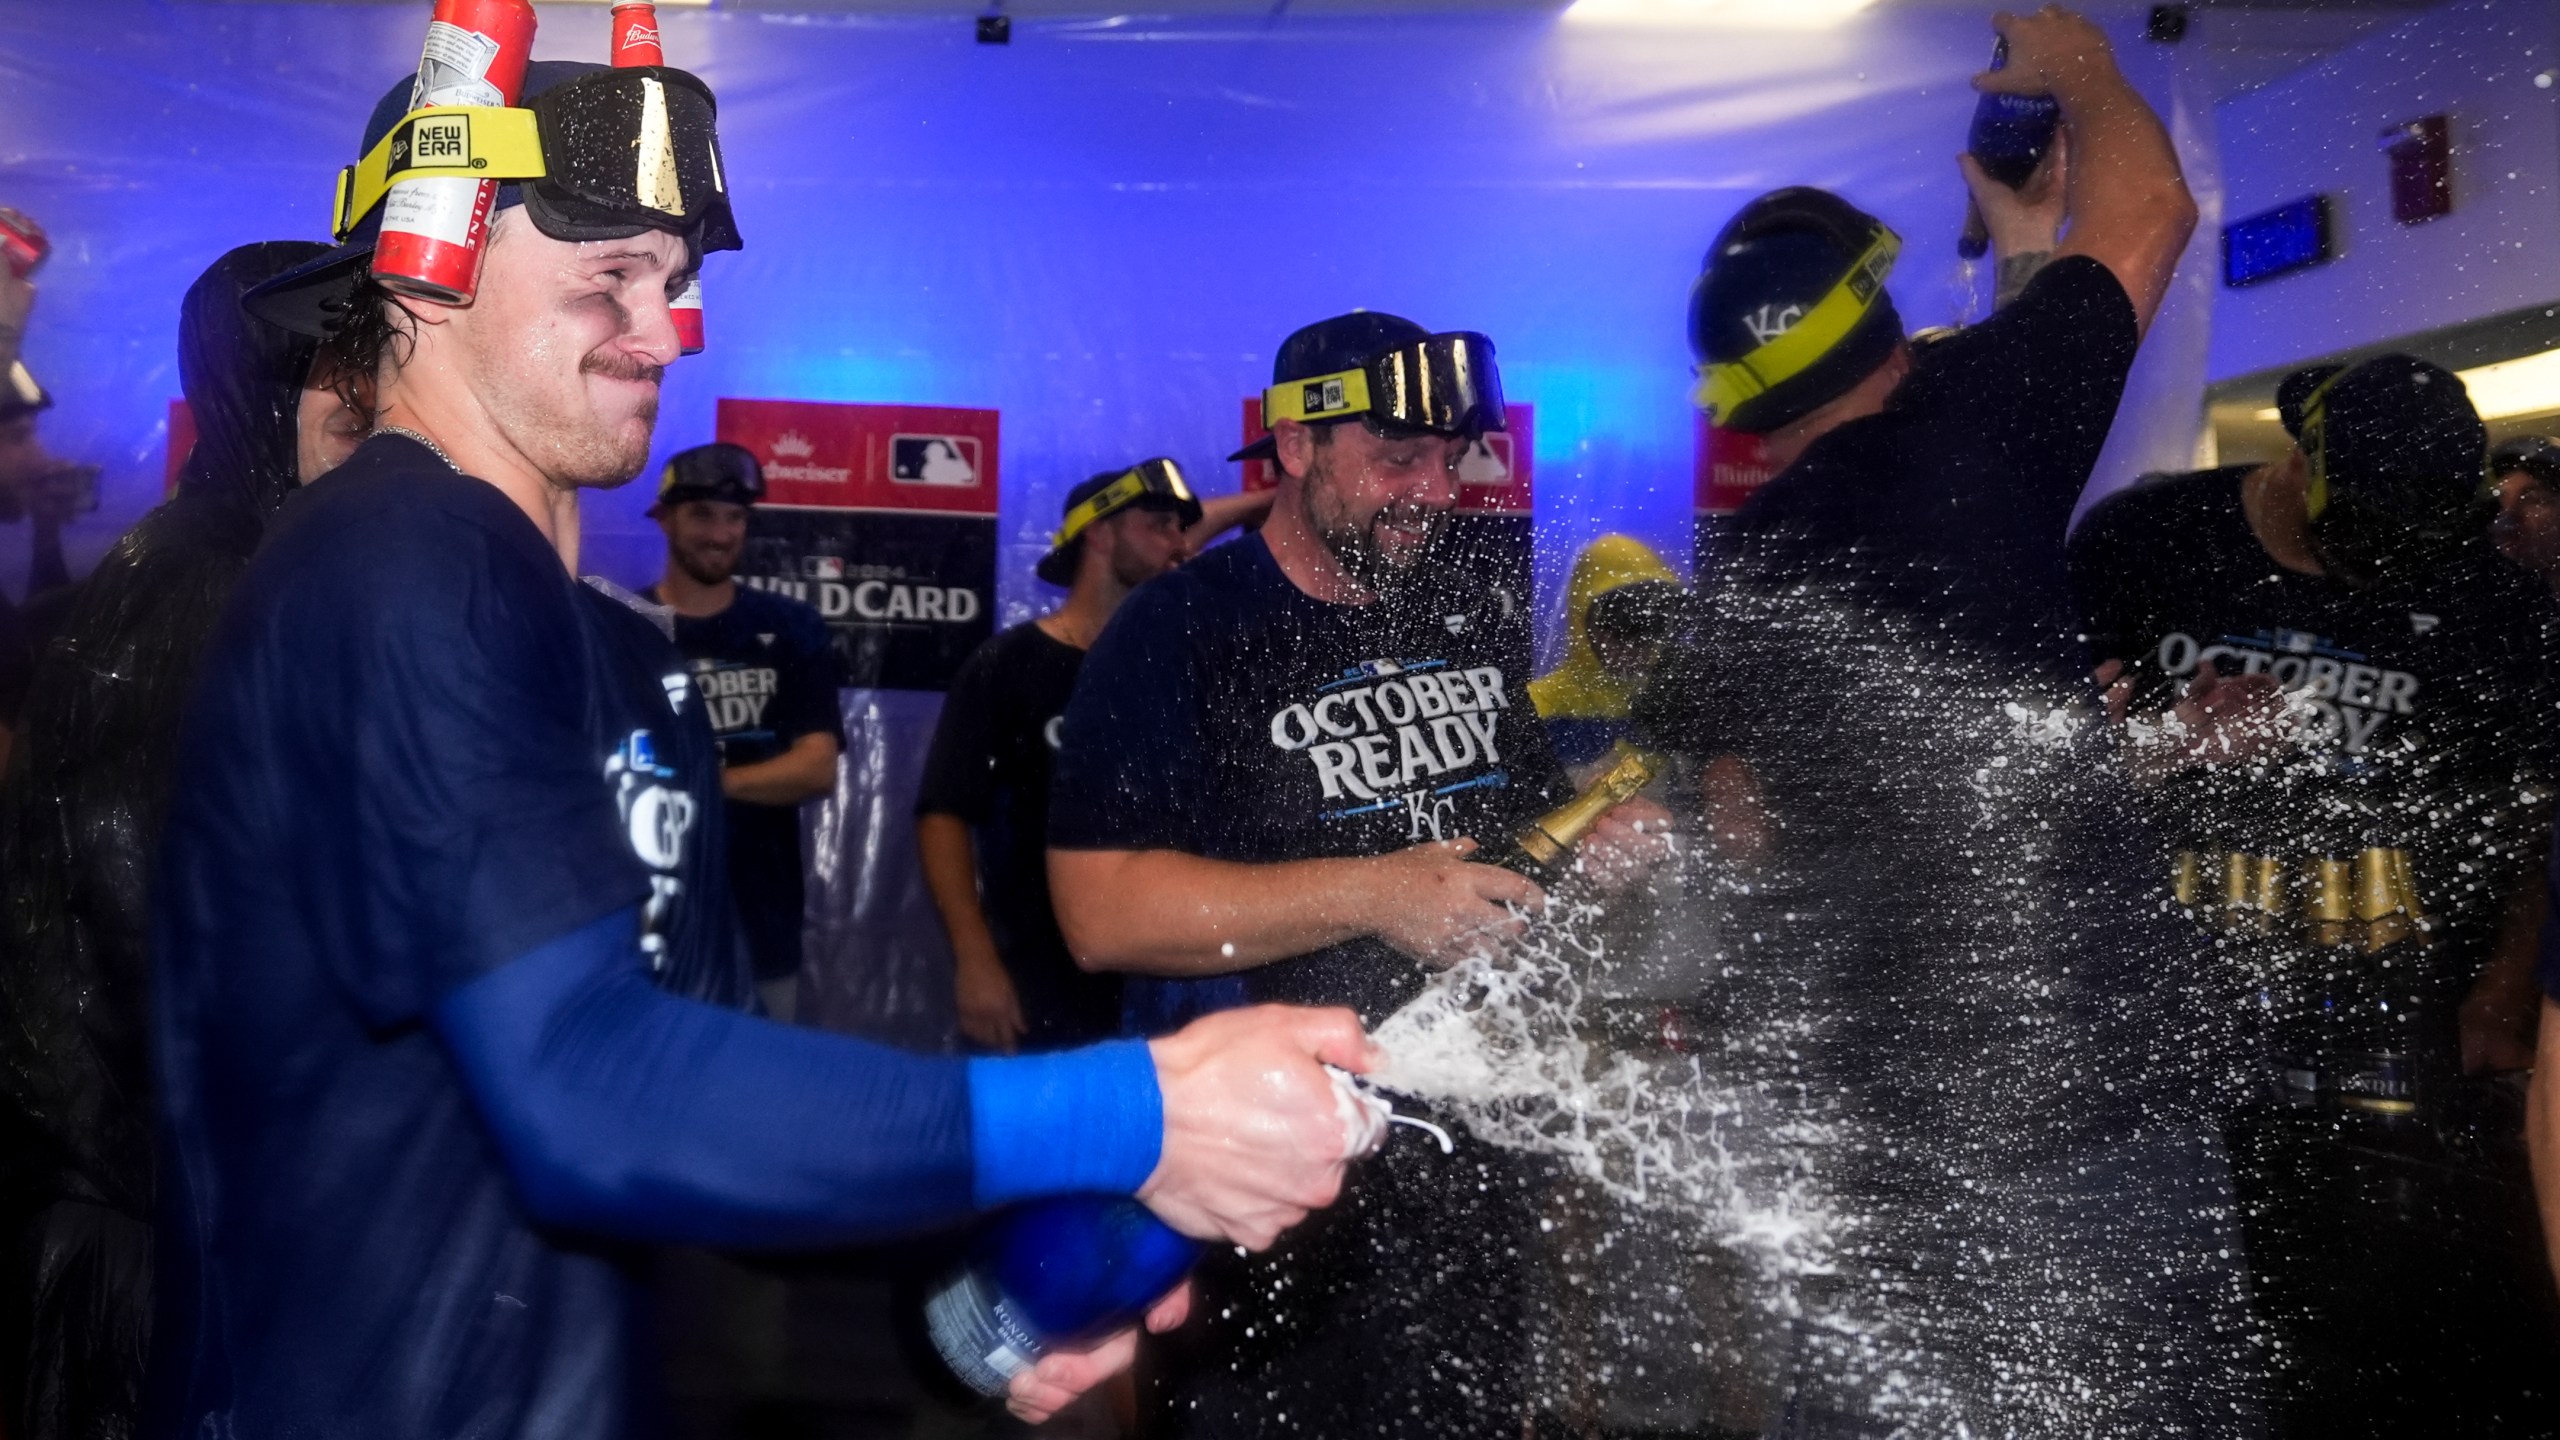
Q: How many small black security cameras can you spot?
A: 2